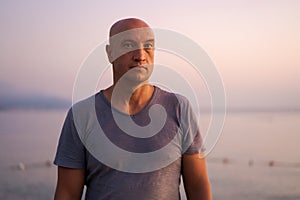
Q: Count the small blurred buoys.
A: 5